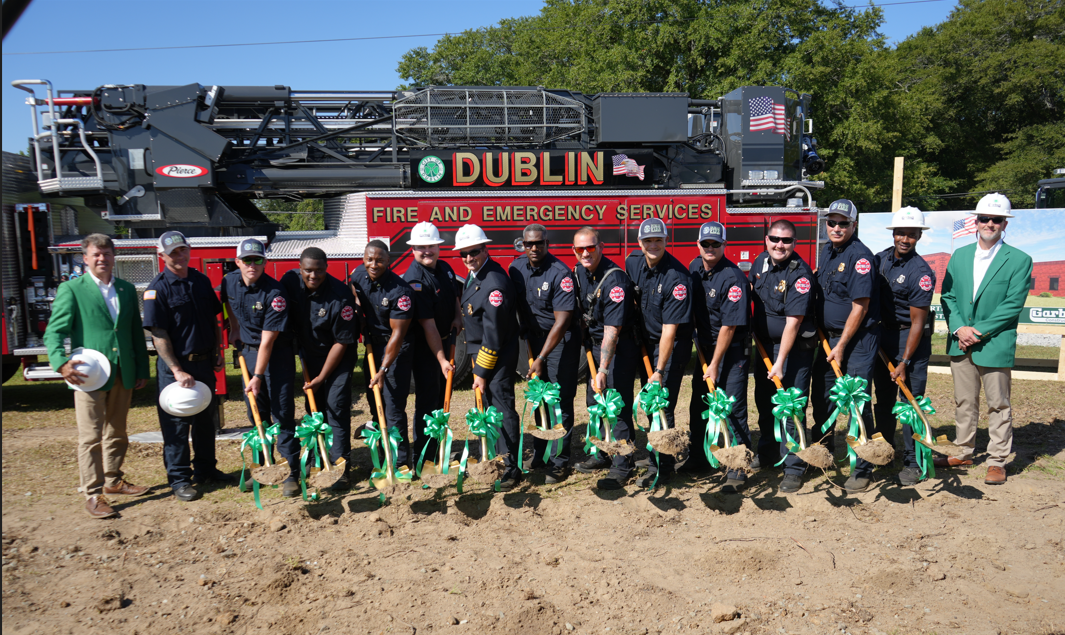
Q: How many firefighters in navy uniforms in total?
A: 13